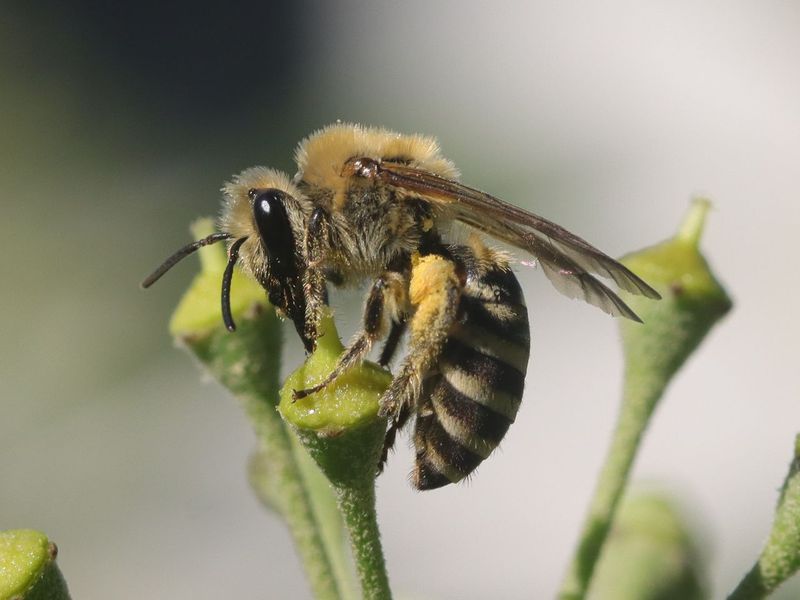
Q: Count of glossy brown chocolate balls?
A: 0